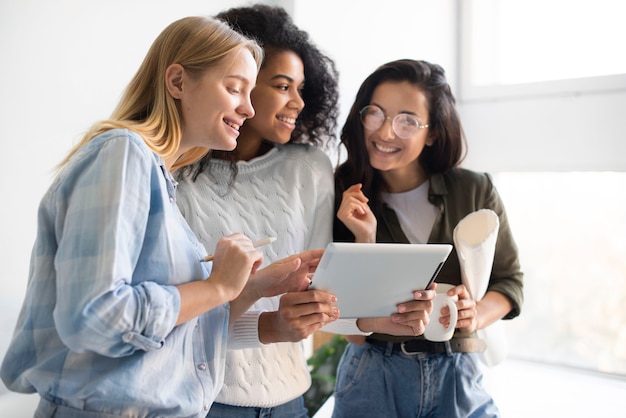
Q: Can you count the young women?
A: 3